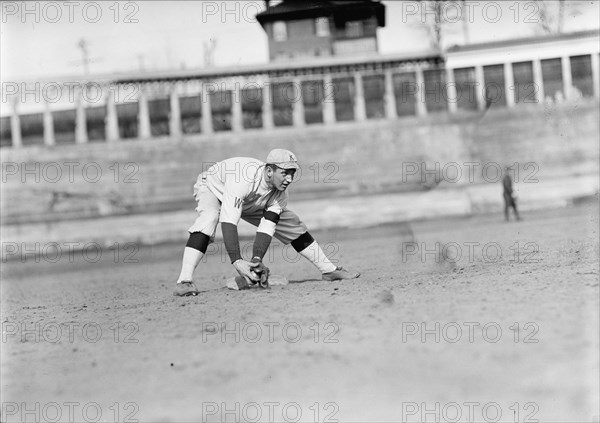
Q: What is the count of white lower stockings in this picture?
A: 2